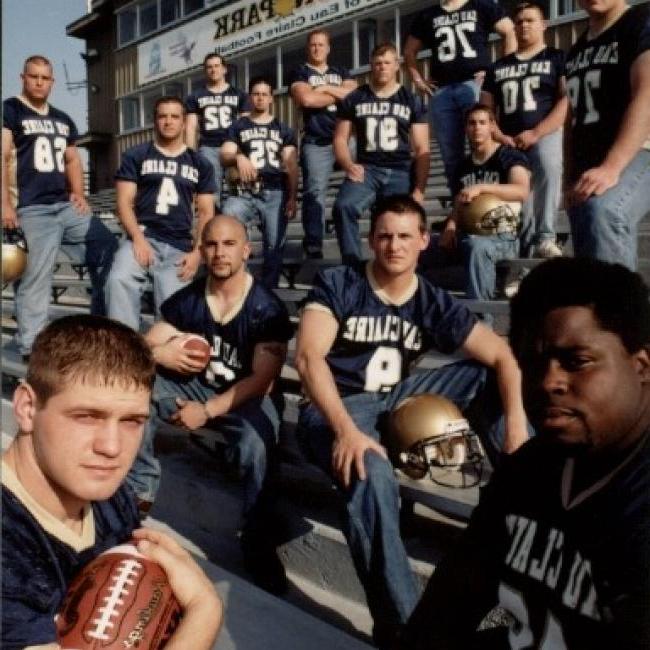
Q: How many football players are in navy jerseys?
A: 14